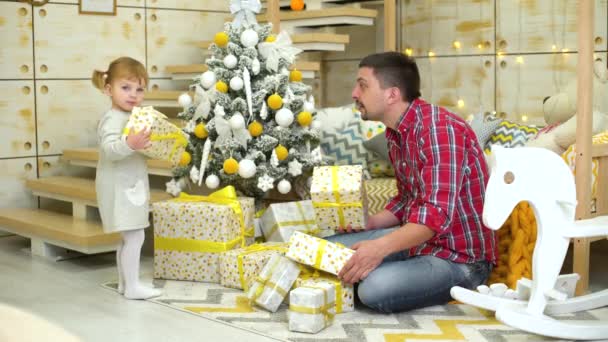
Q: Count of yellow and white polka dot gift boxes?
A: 6